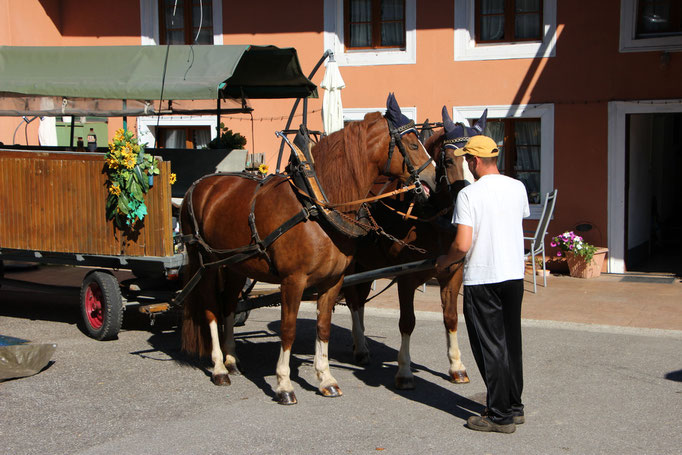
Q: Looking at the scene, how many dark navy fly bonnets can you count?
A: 2